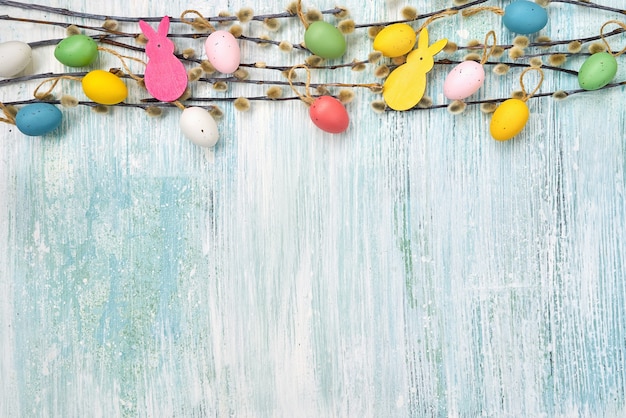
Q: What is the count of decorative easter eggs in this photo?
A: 13